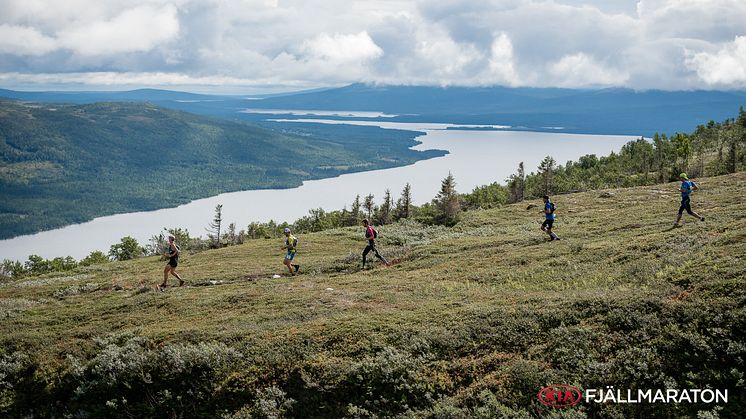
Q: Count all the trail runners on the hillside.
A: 5